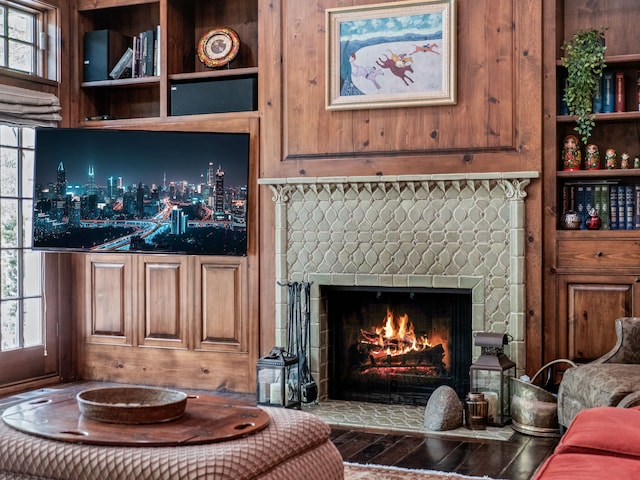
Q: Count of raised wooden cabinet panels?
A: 4